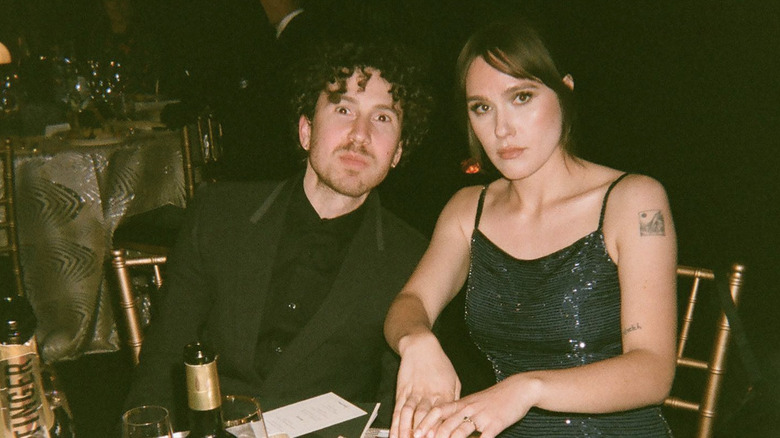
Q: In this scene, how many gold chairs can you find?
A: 4